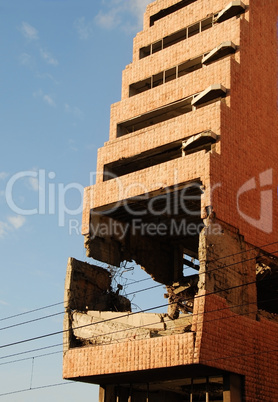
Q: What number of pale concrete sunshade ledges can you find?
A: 4